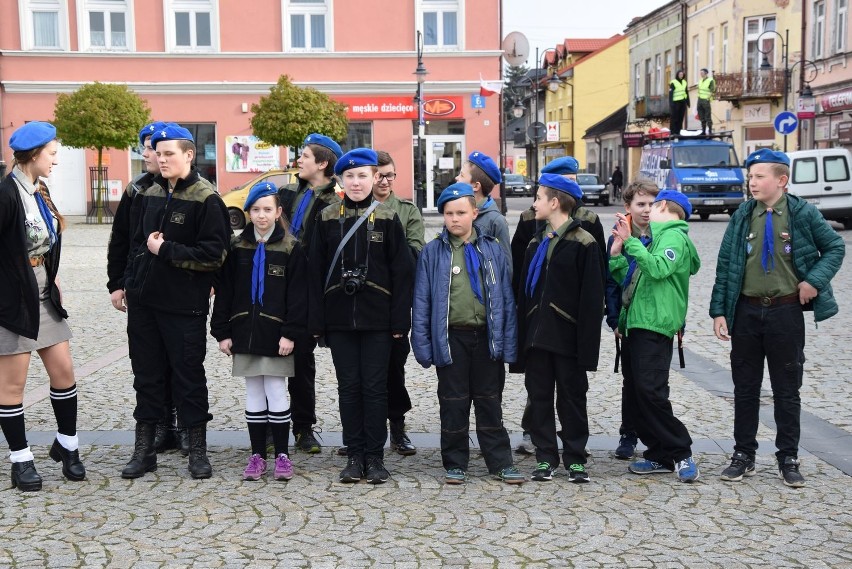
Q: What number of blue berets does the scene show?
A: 12